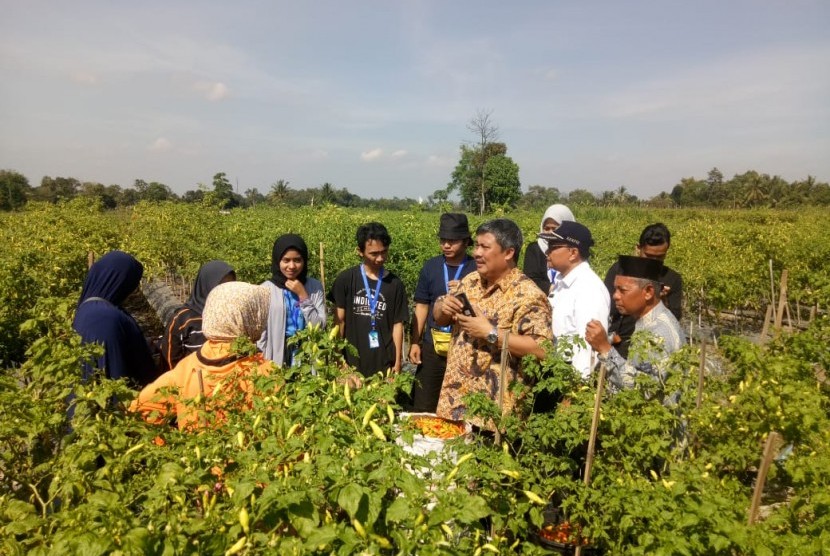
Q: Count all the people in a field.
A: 11